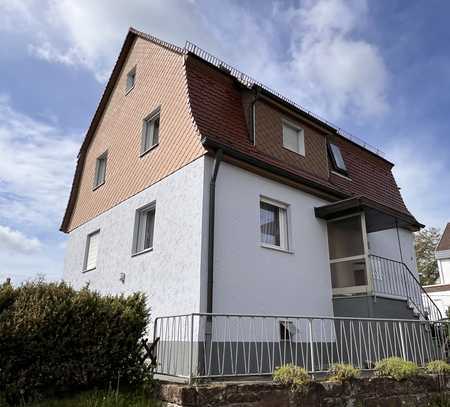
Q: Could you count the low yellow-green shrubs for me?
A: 4